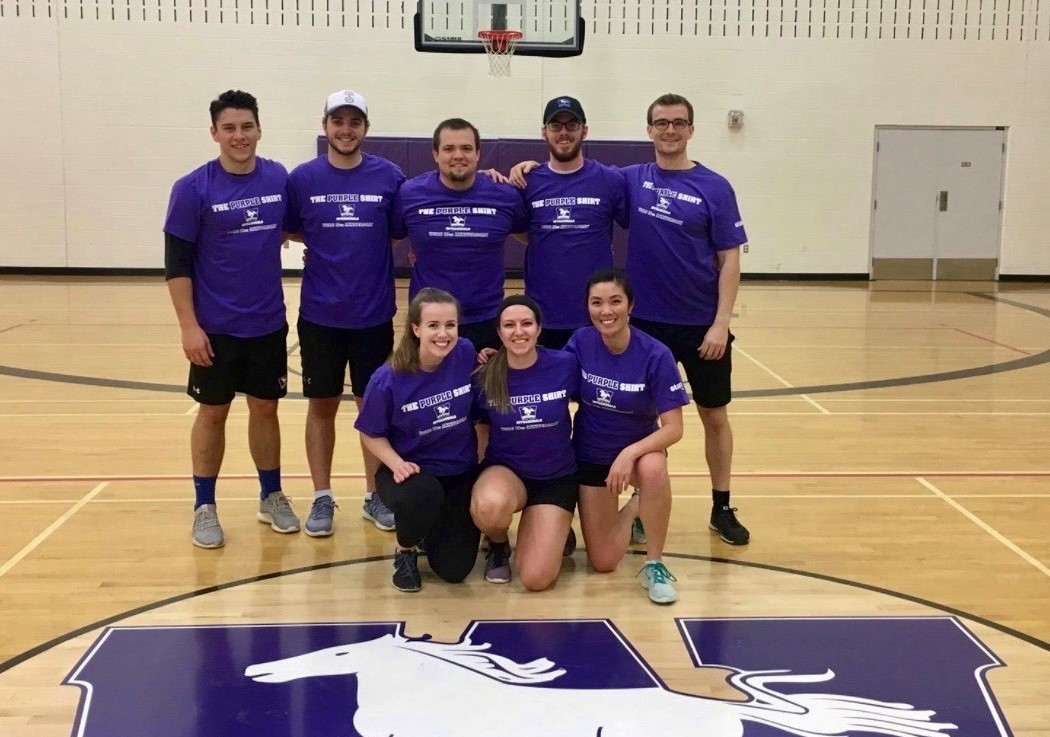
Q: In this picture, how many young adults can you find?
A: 8